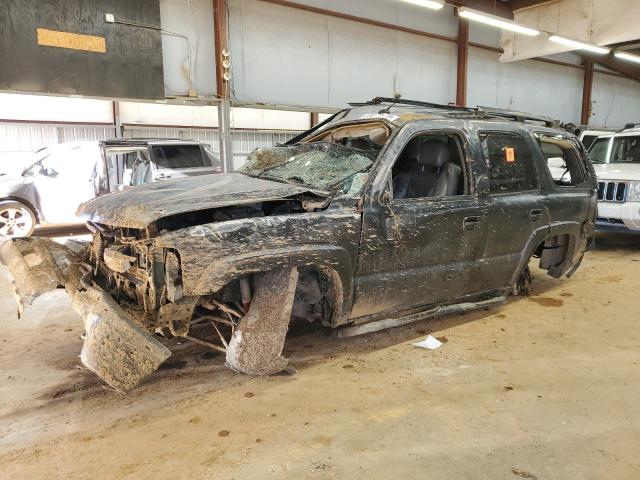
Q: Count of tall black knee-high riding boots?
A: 0